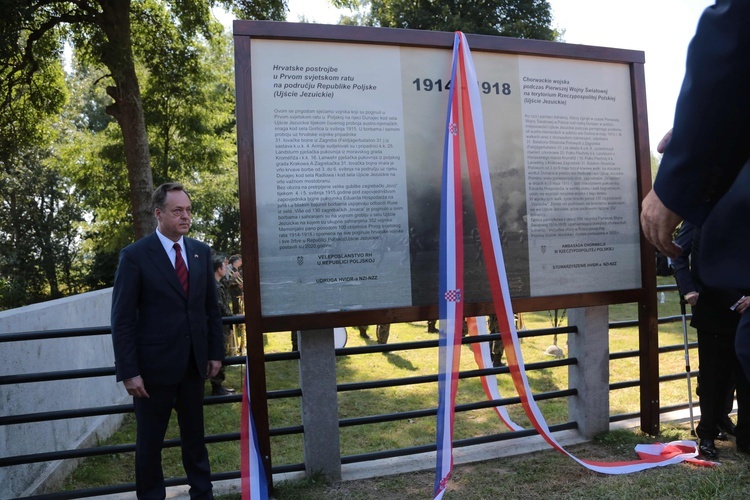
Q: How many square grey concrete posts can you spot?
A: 2